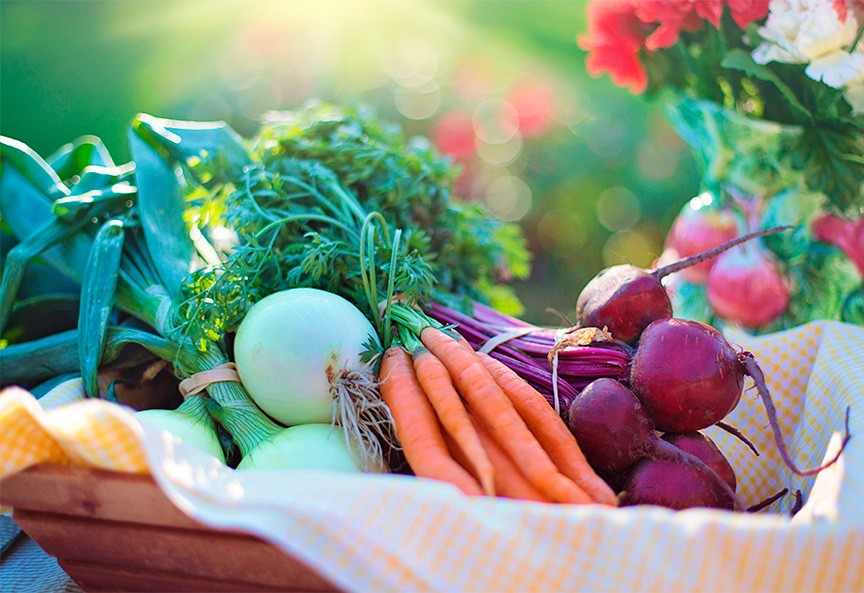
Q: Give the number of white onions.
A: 3